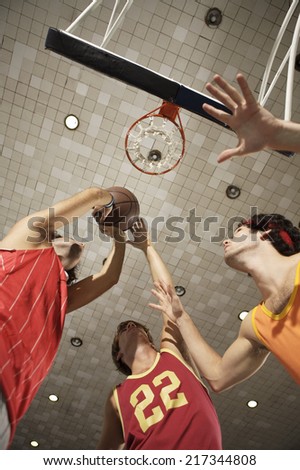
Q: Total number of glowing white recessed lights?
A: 5